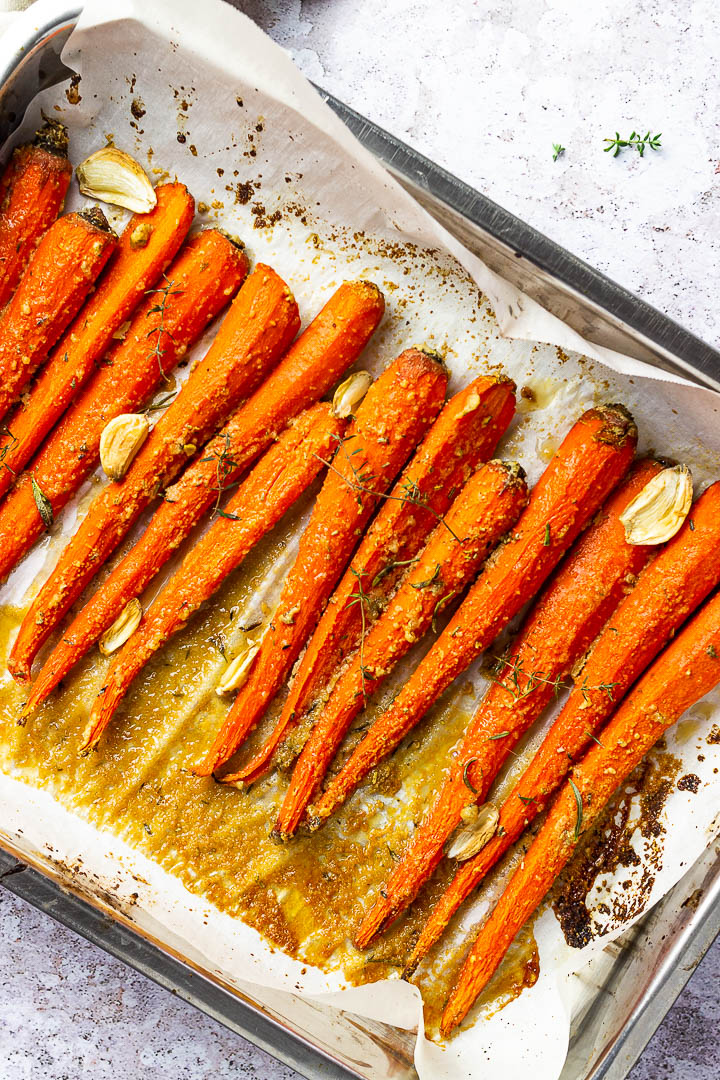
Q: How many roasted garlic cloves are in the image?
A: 7